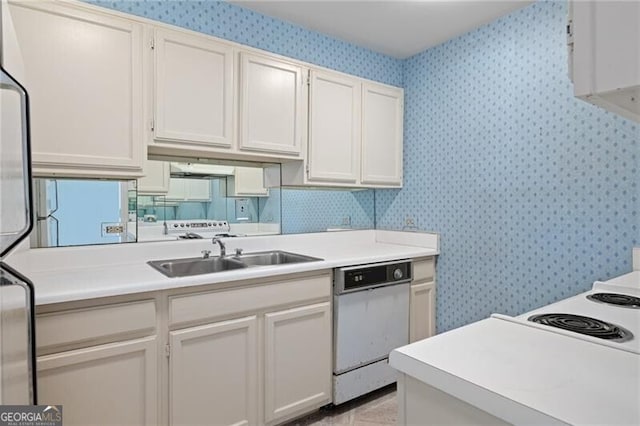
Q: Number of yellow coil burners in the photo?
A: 0